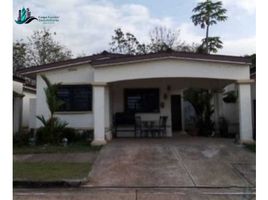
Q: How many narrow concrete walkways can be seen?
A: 1